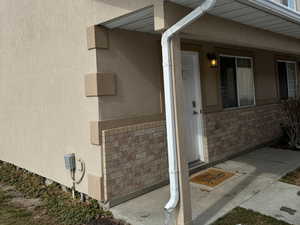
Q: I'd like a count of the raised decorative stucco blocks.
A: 4